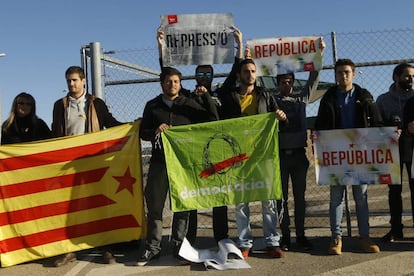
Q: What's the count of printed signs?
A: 3